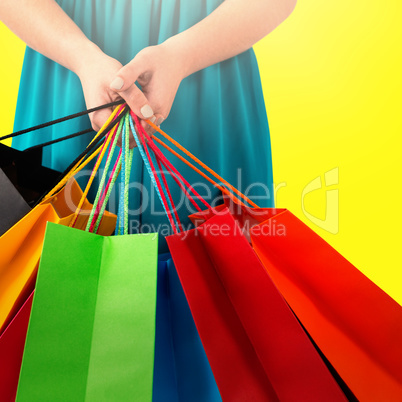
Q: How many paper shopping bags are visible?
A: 7